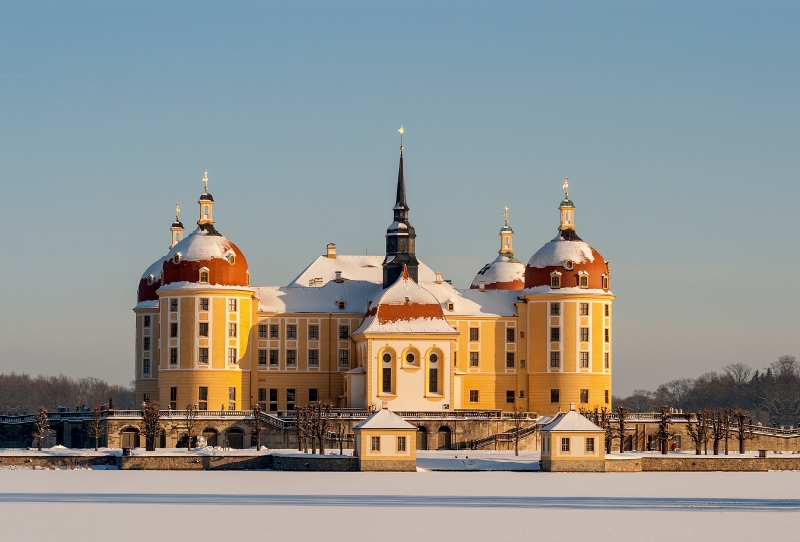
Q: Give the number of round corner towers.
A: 4